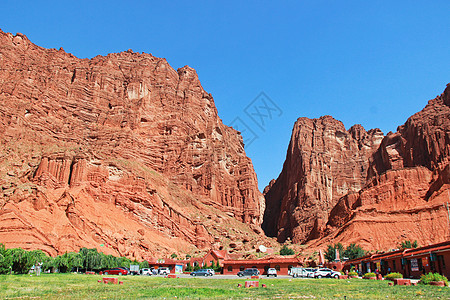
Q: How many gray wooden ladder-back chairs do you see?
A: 0